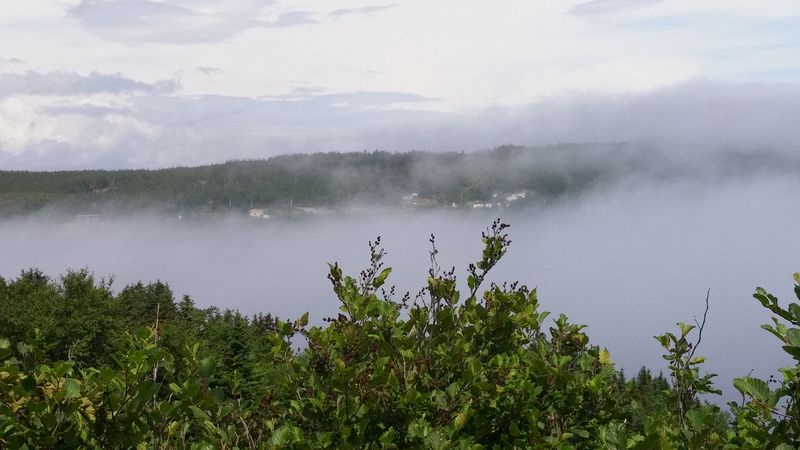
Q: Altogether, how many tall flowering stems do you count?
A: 3